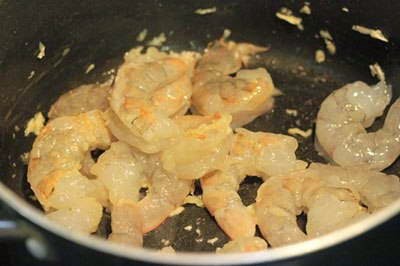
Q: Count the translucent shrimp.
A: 1